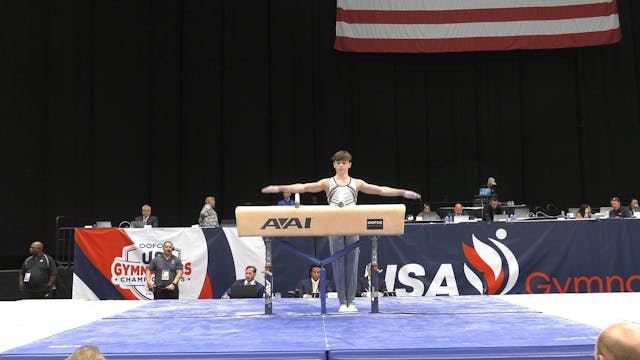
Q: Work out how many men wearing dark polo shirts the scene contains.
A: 2